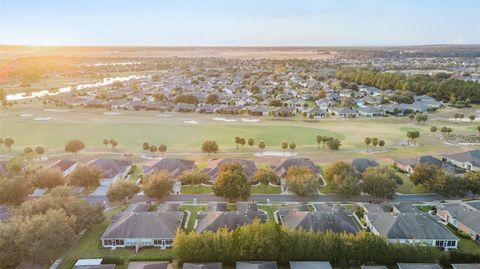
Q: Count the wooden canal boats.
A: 0